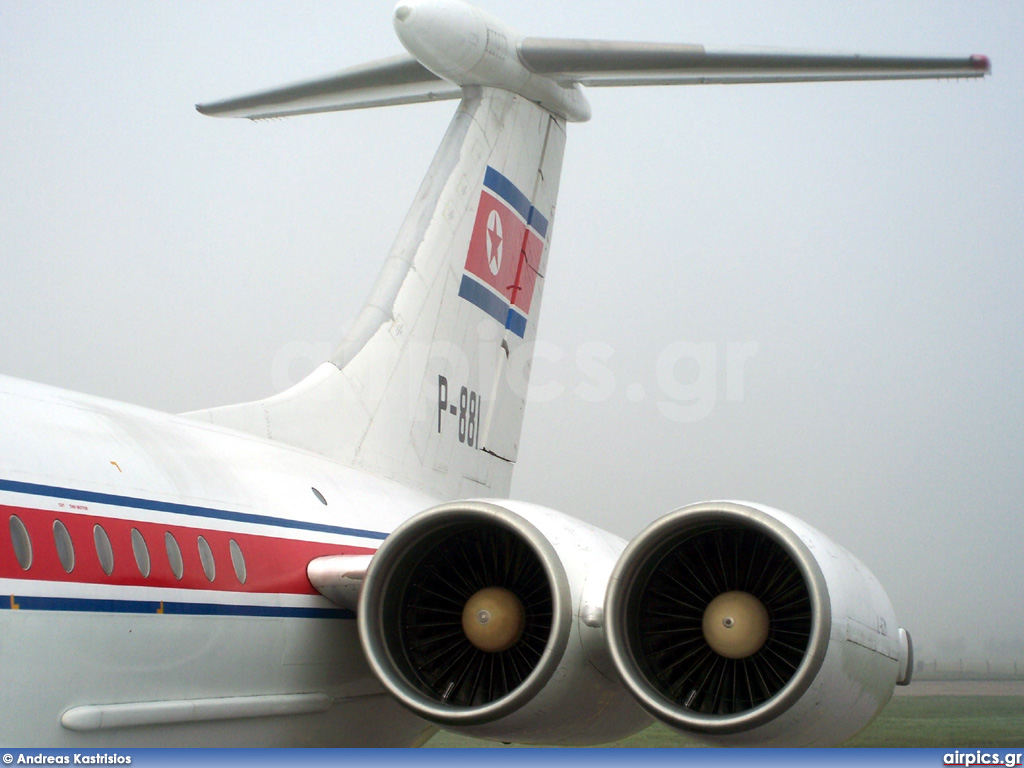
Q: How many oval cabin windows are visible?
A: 7